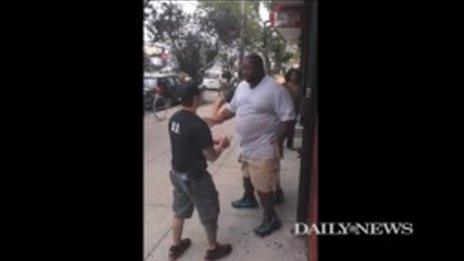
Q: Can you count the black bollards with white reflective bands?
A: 0